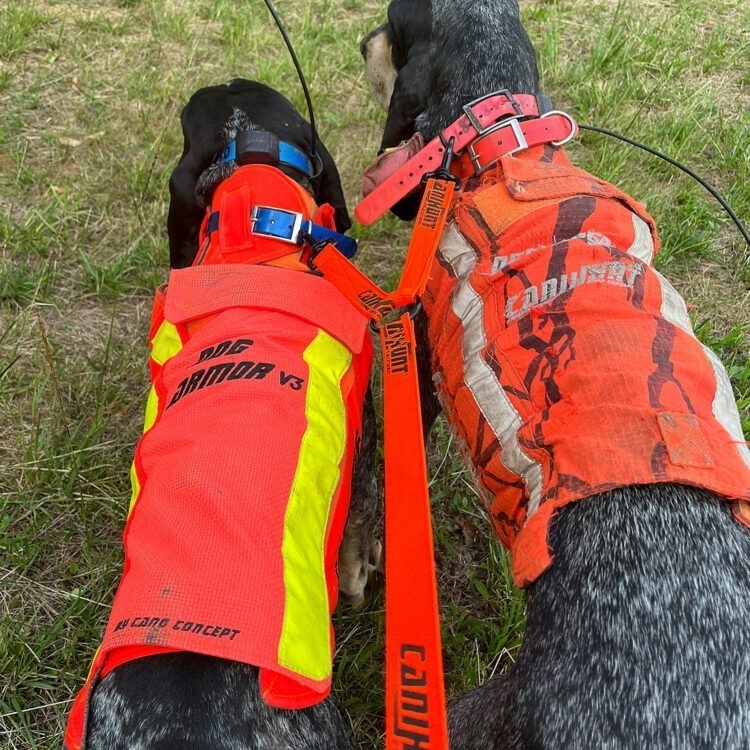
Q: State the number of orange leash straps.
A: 3